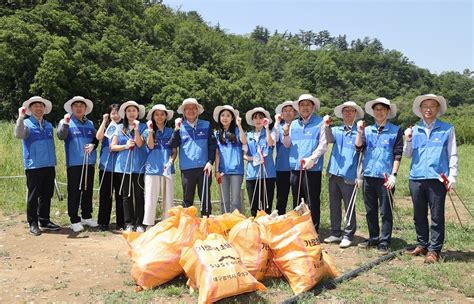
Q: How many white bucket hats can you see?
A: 12